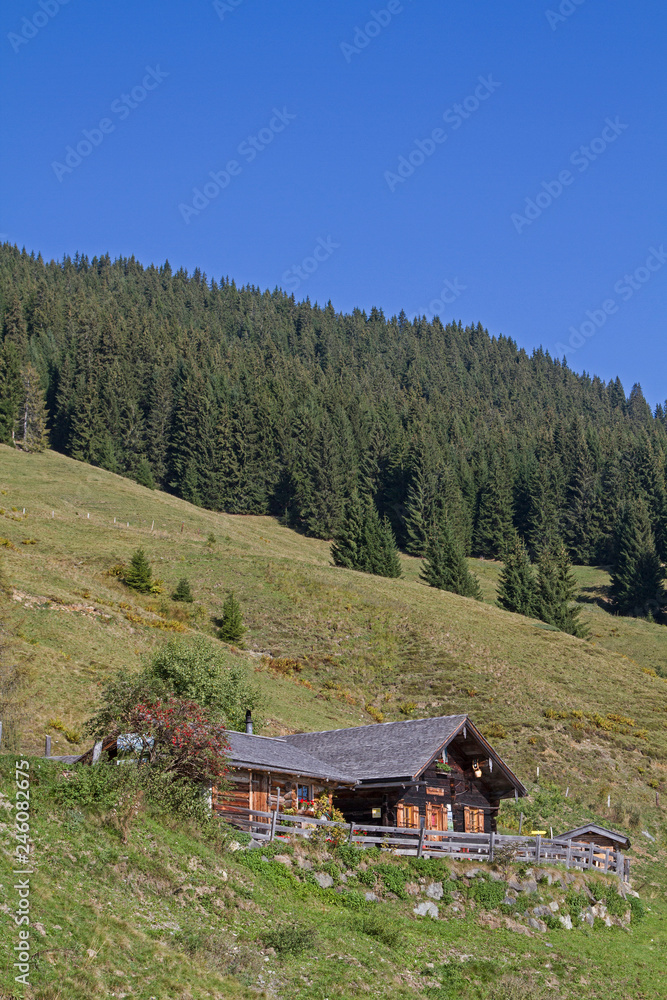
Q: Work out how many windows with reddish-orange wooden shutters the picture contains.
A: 2